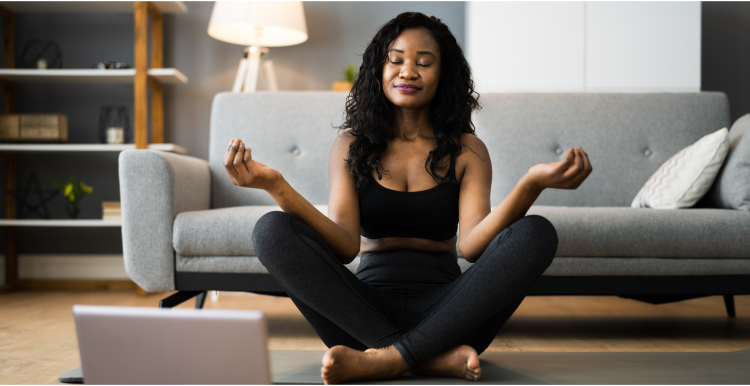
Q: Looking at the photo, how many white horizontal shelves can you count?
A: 4